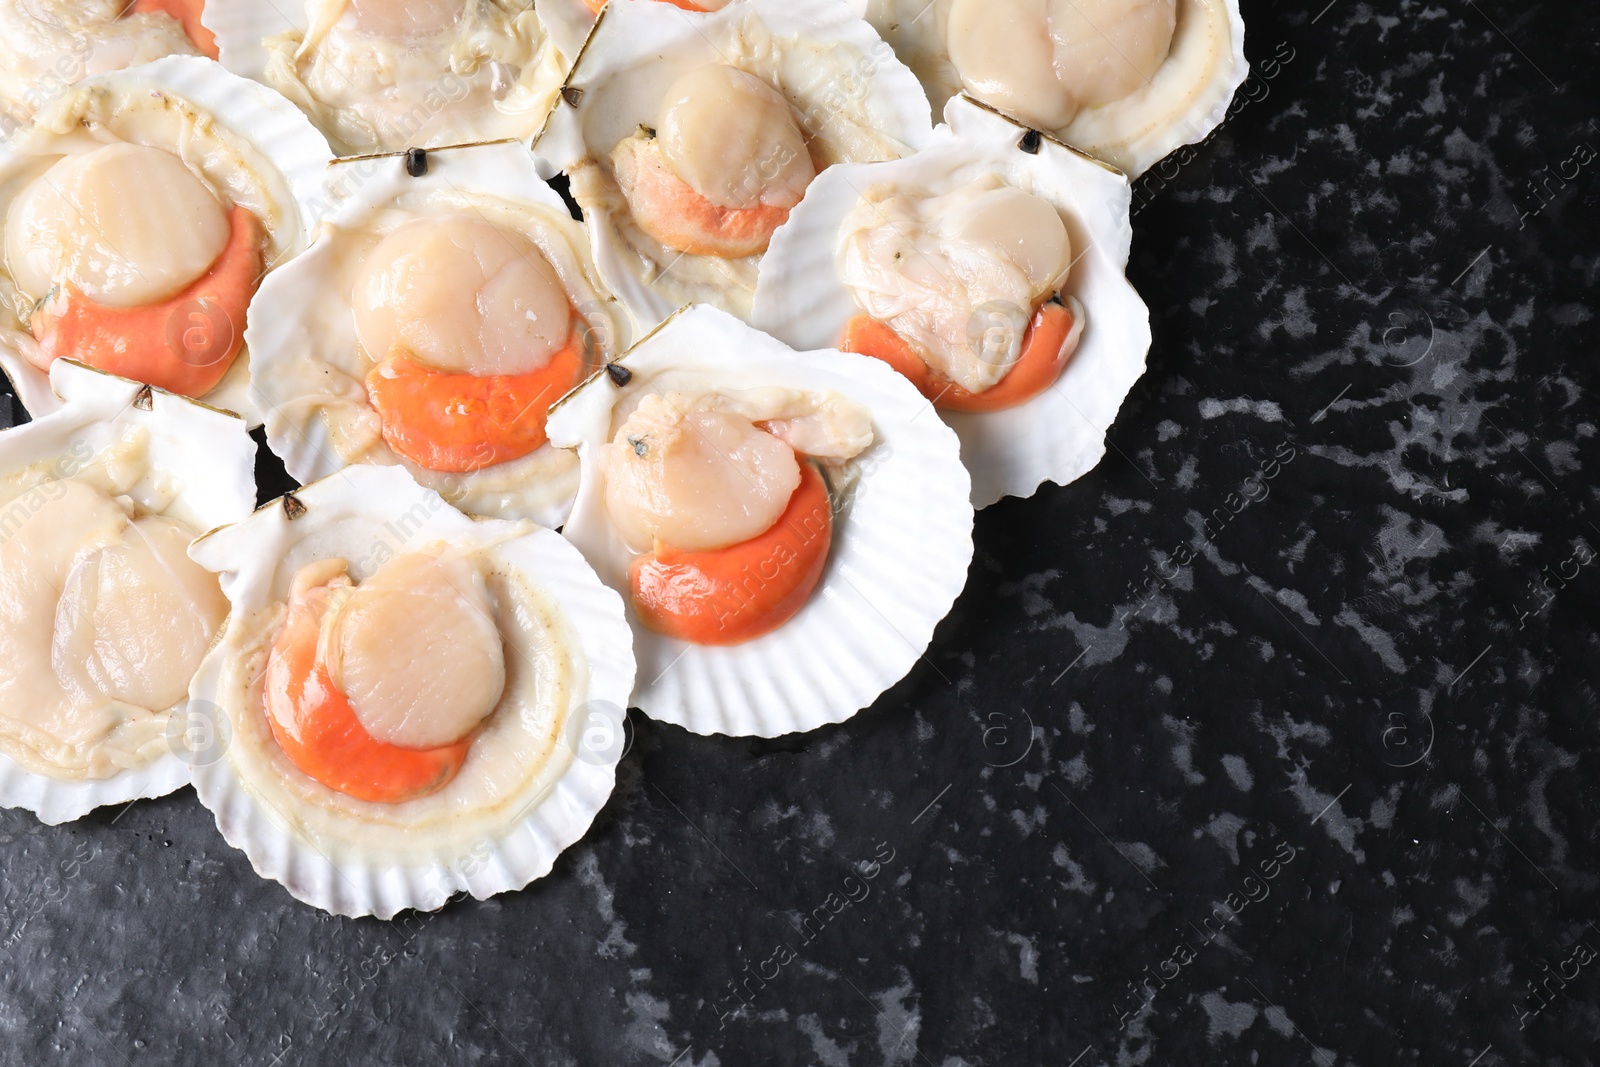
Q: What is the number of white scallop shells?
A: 11